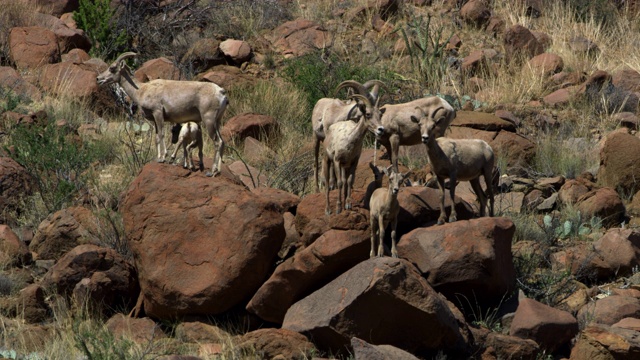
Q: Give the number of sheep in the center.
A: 5